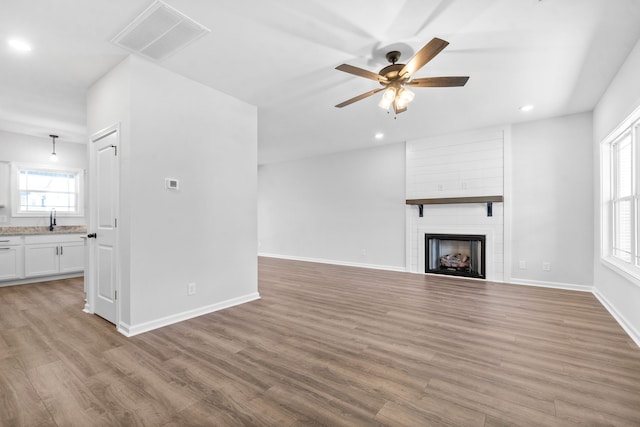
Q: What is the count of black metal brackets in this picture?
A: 2